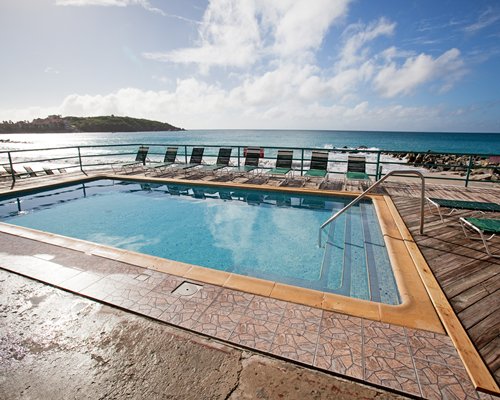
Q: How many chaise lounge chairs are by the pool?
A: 10